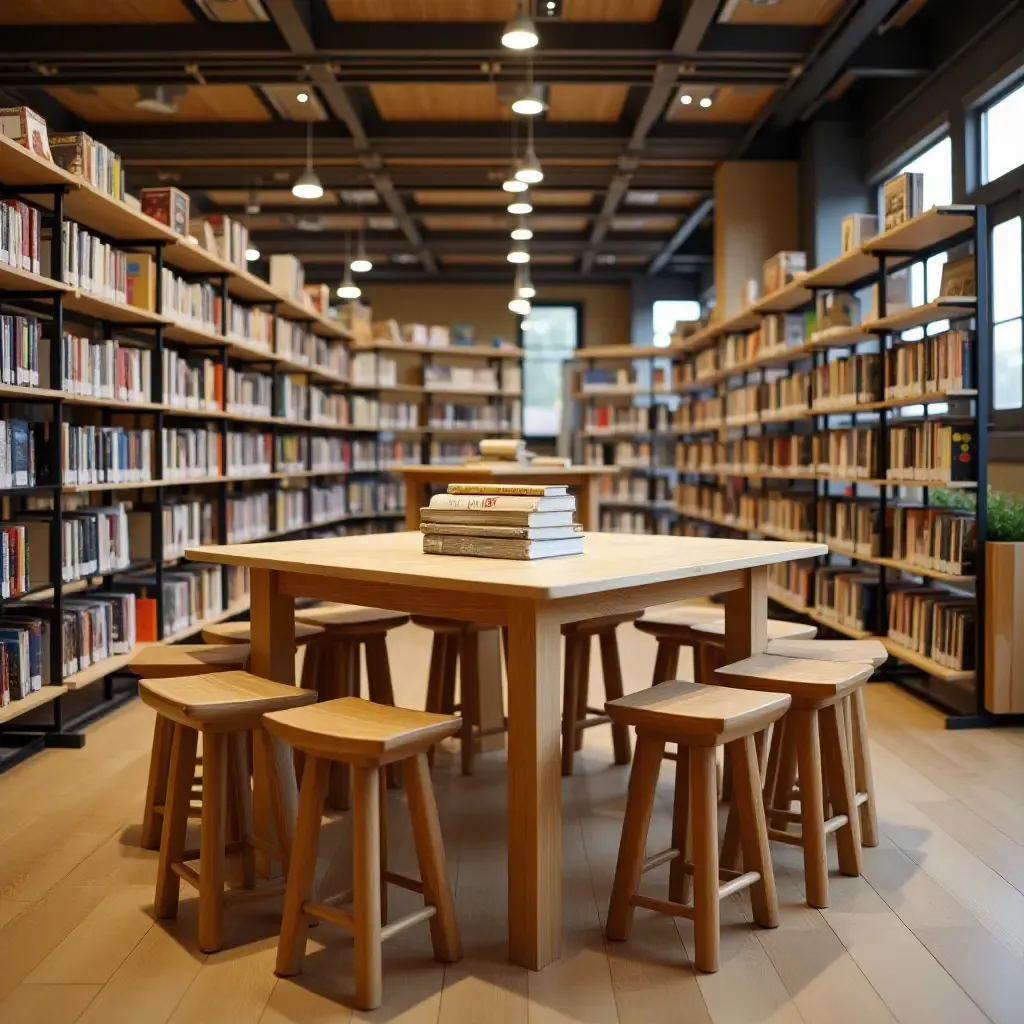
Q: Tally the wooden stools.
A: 12